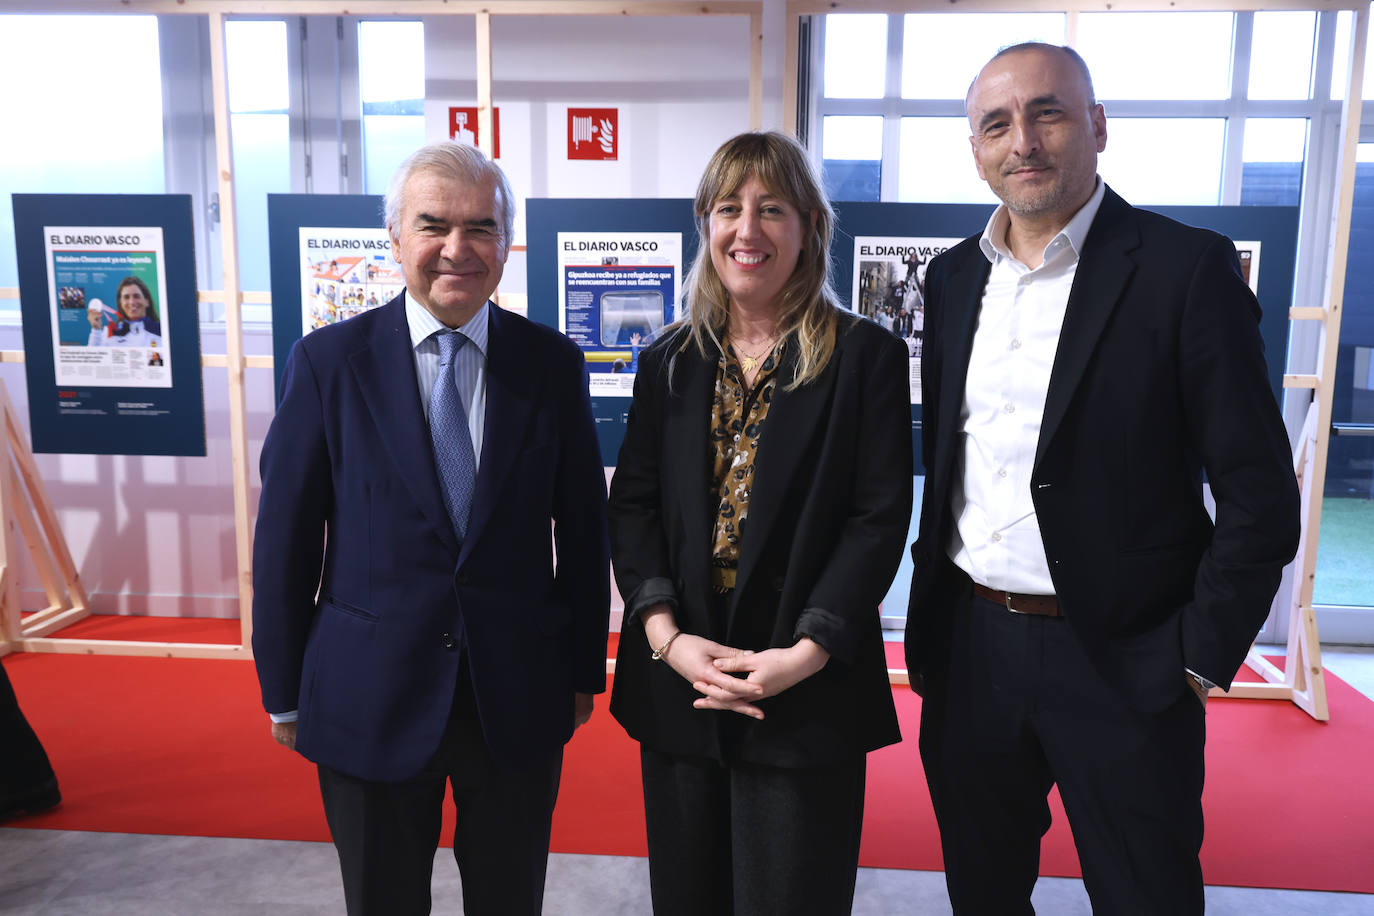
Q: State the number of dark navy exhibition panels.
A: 5